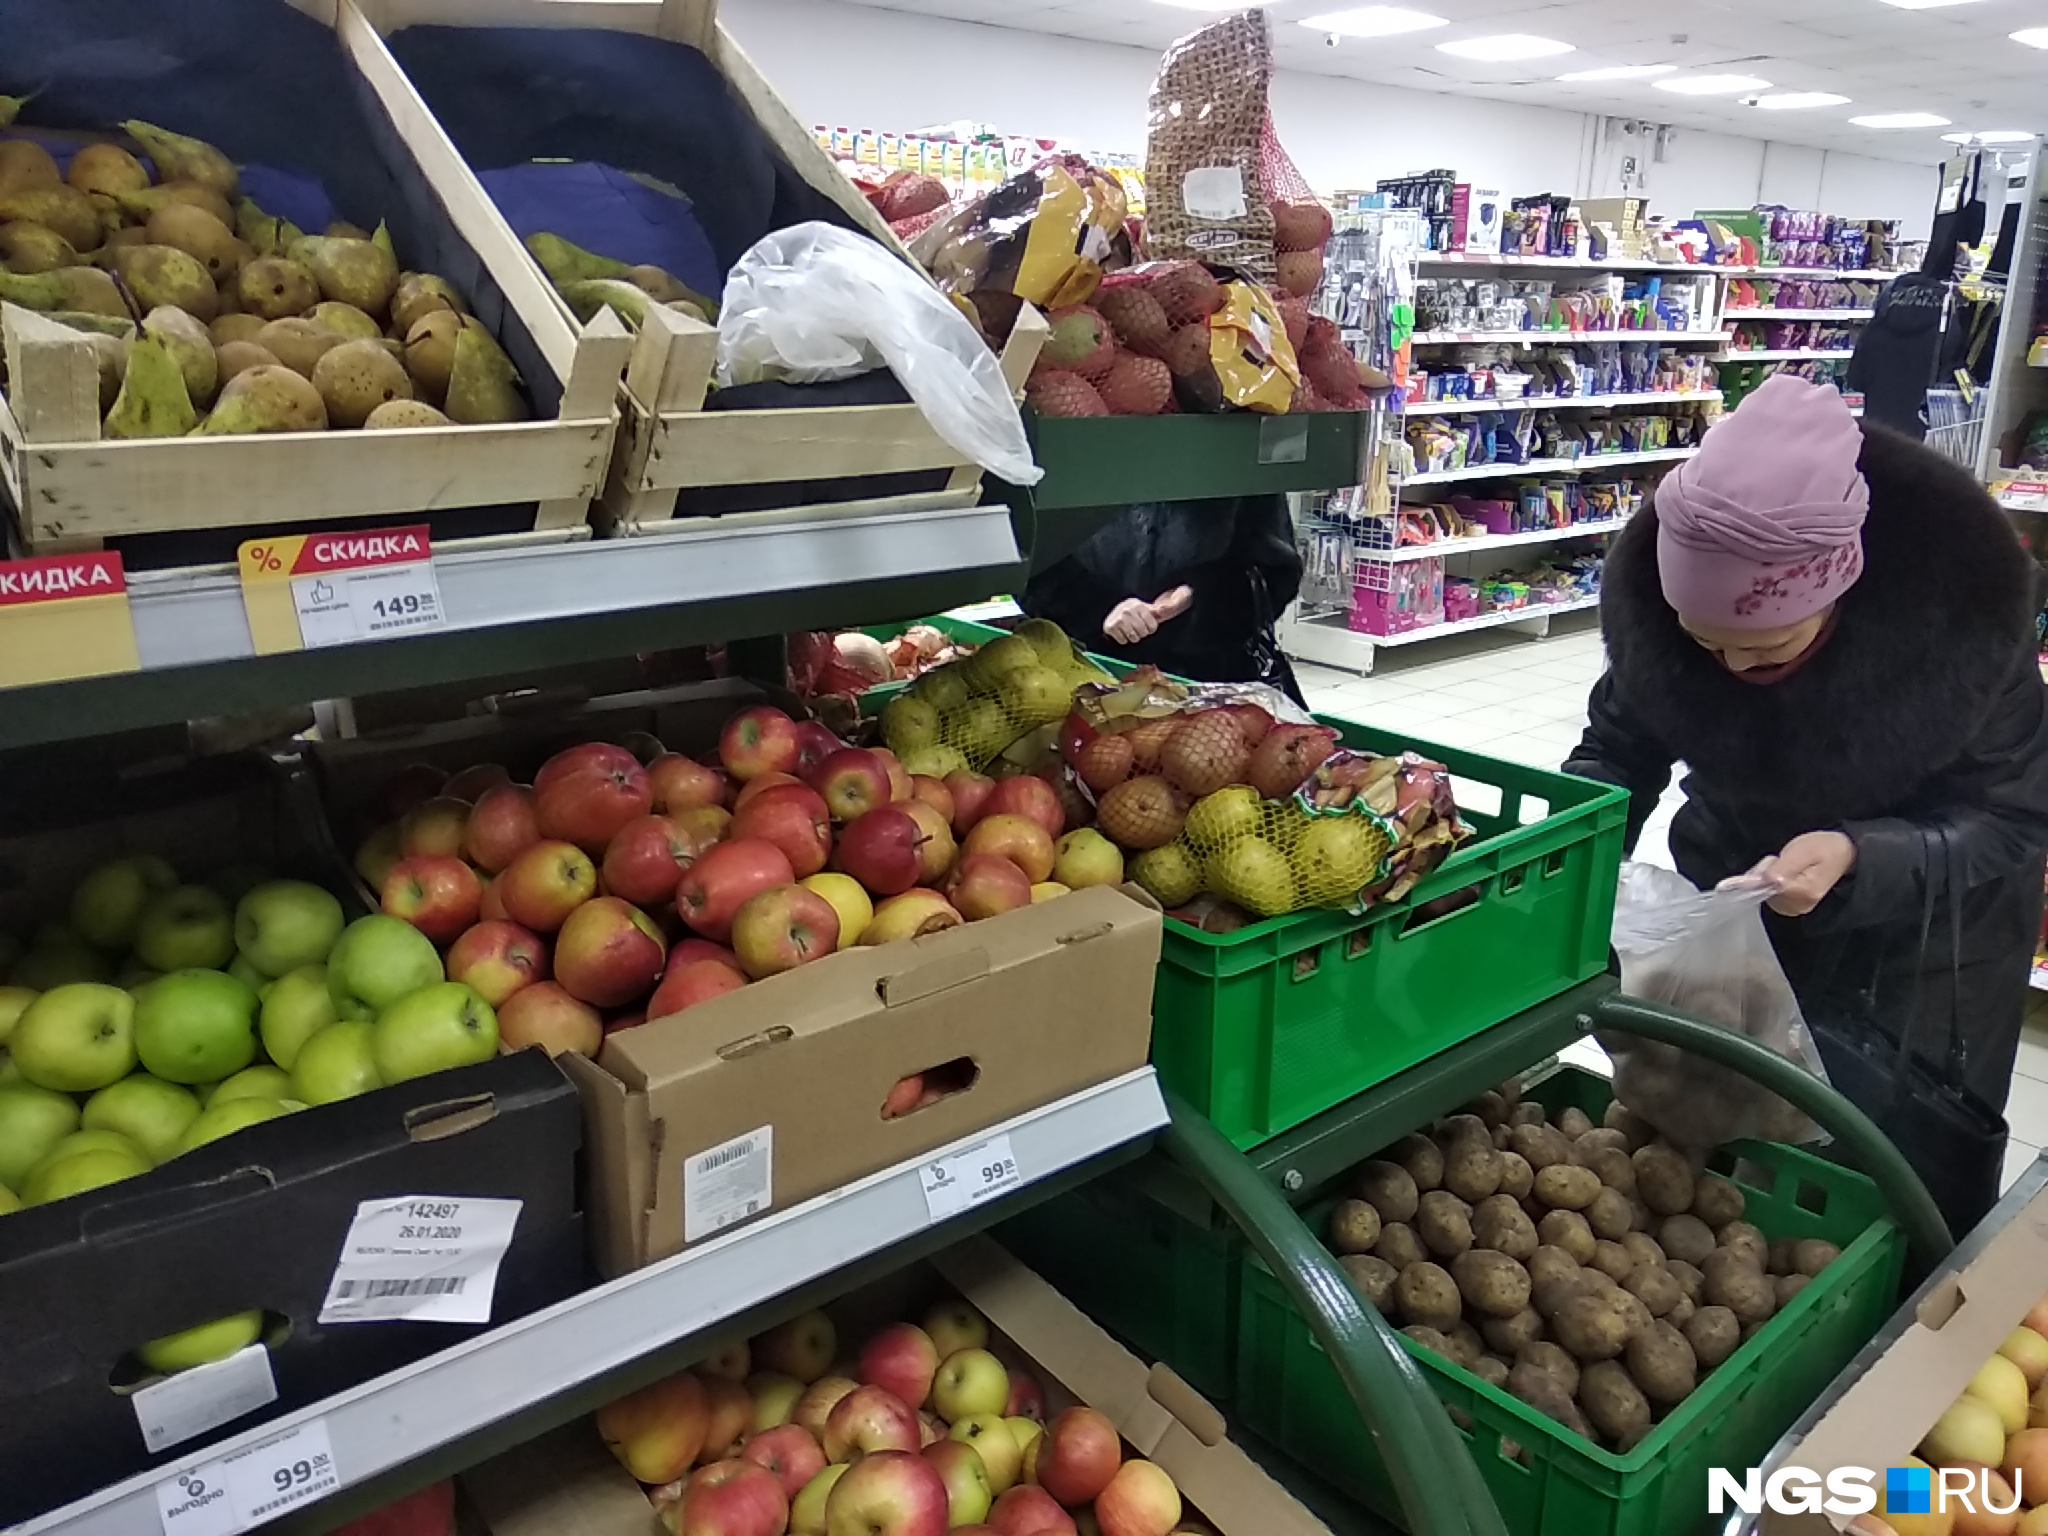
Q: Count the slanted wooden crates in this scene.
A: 2